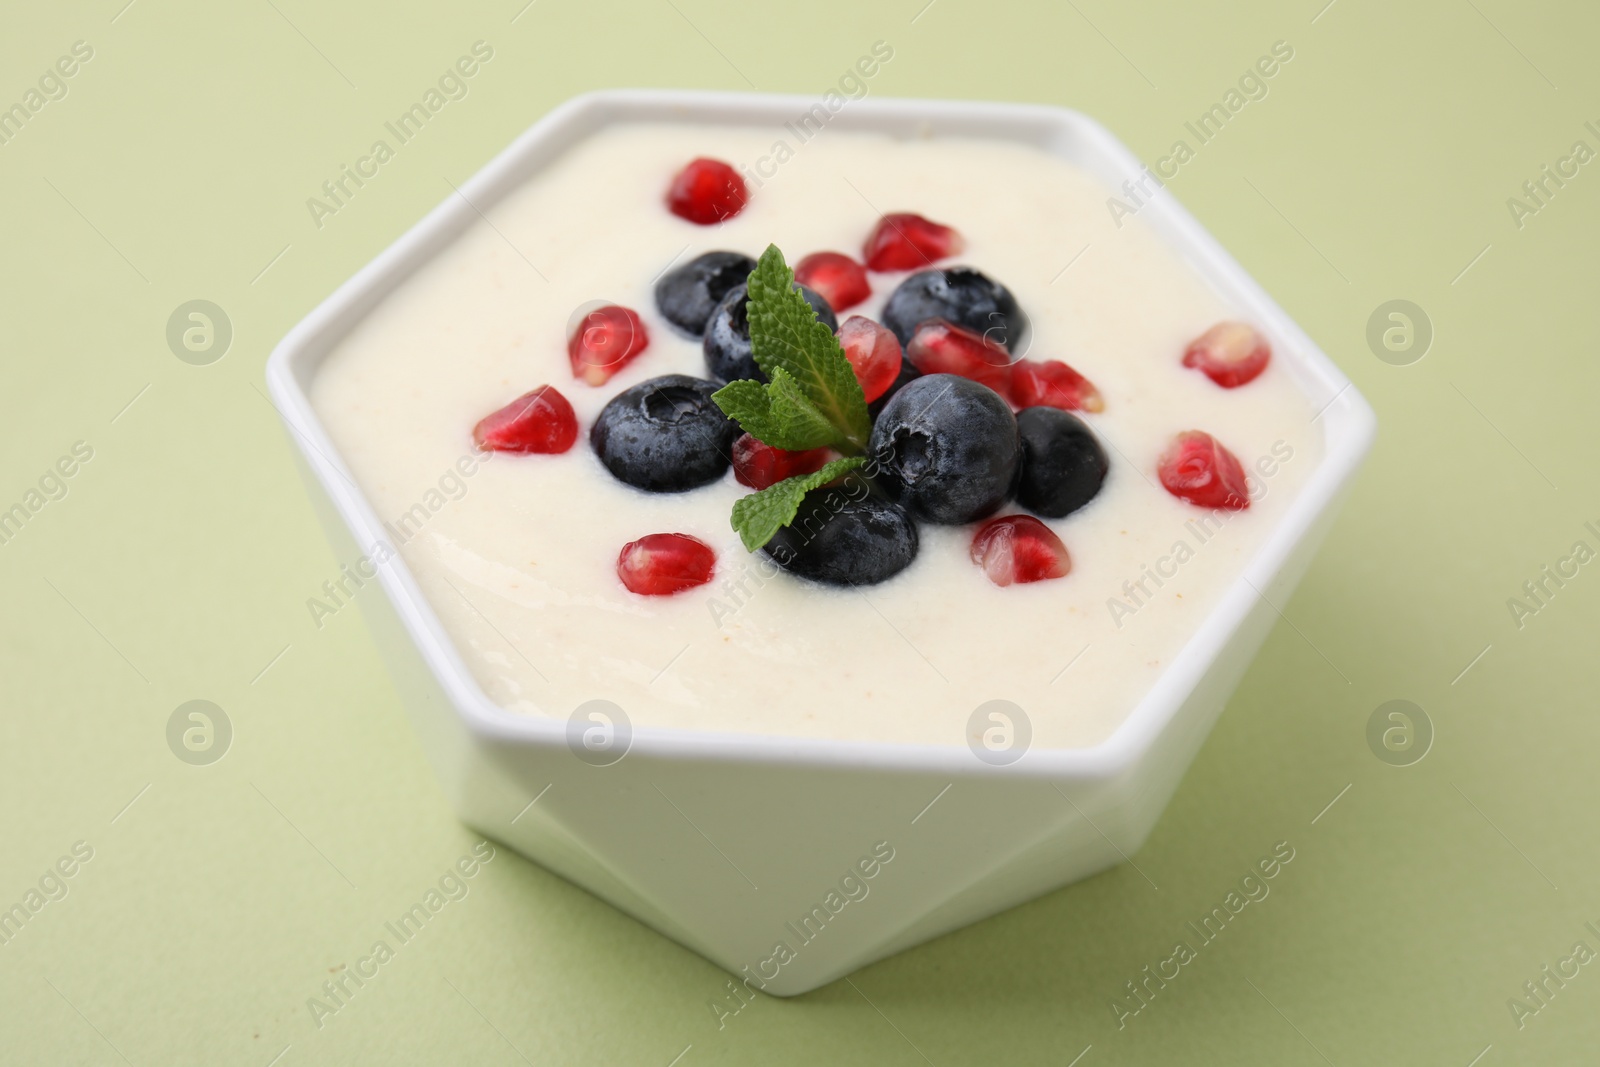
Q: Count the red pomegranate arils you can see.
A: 13